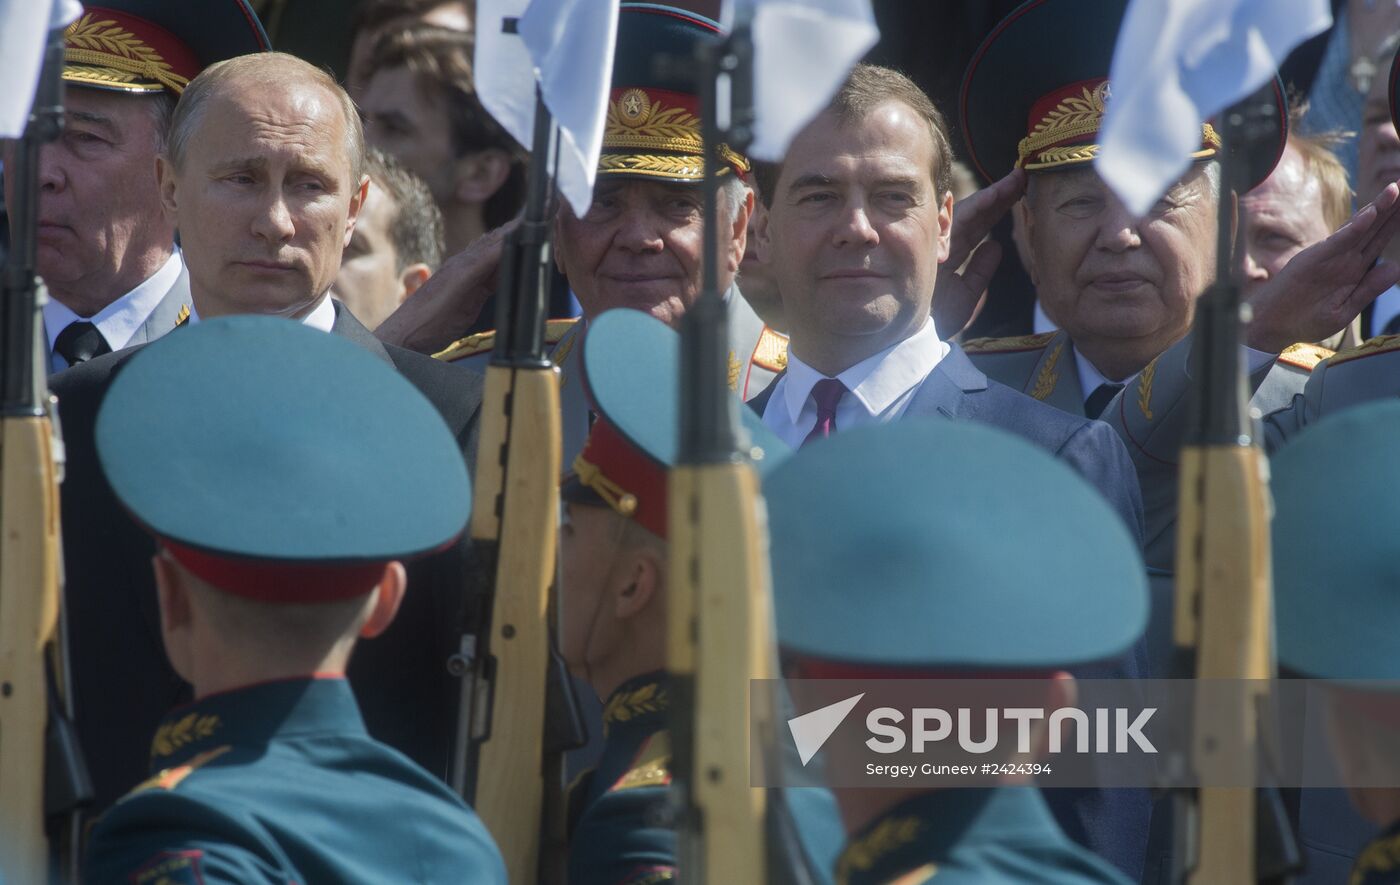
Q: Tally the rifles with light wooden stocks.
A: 4